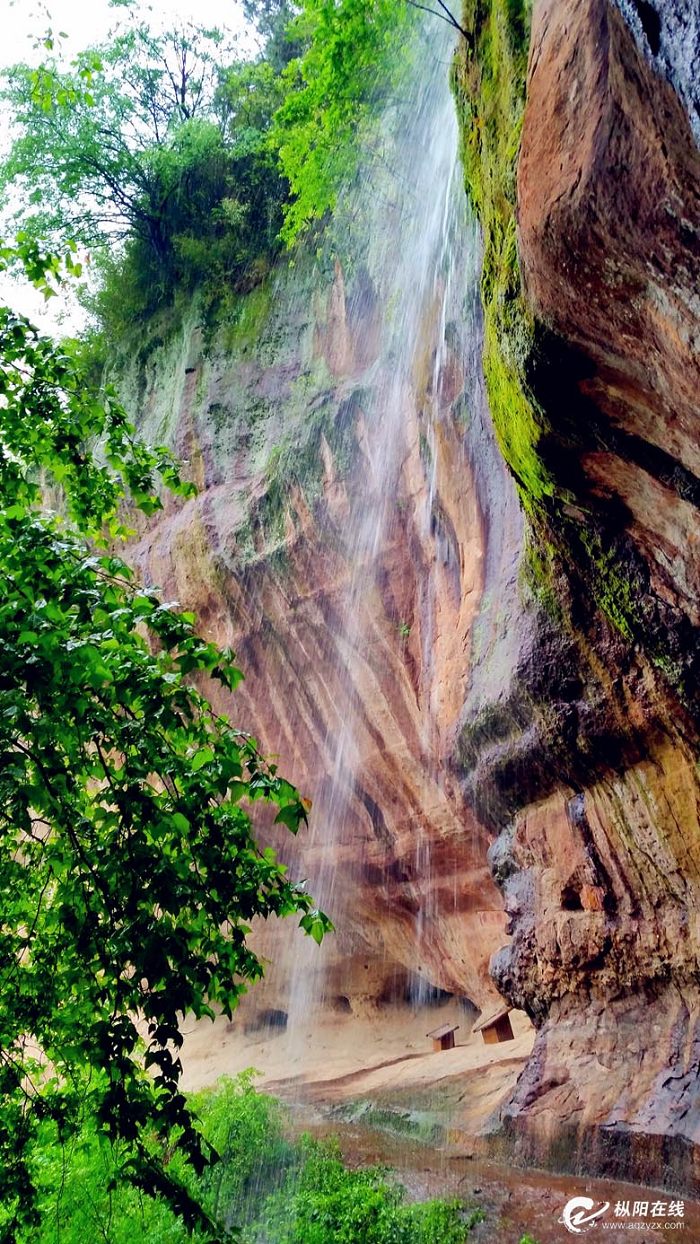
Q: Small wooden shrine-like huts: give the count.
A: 2